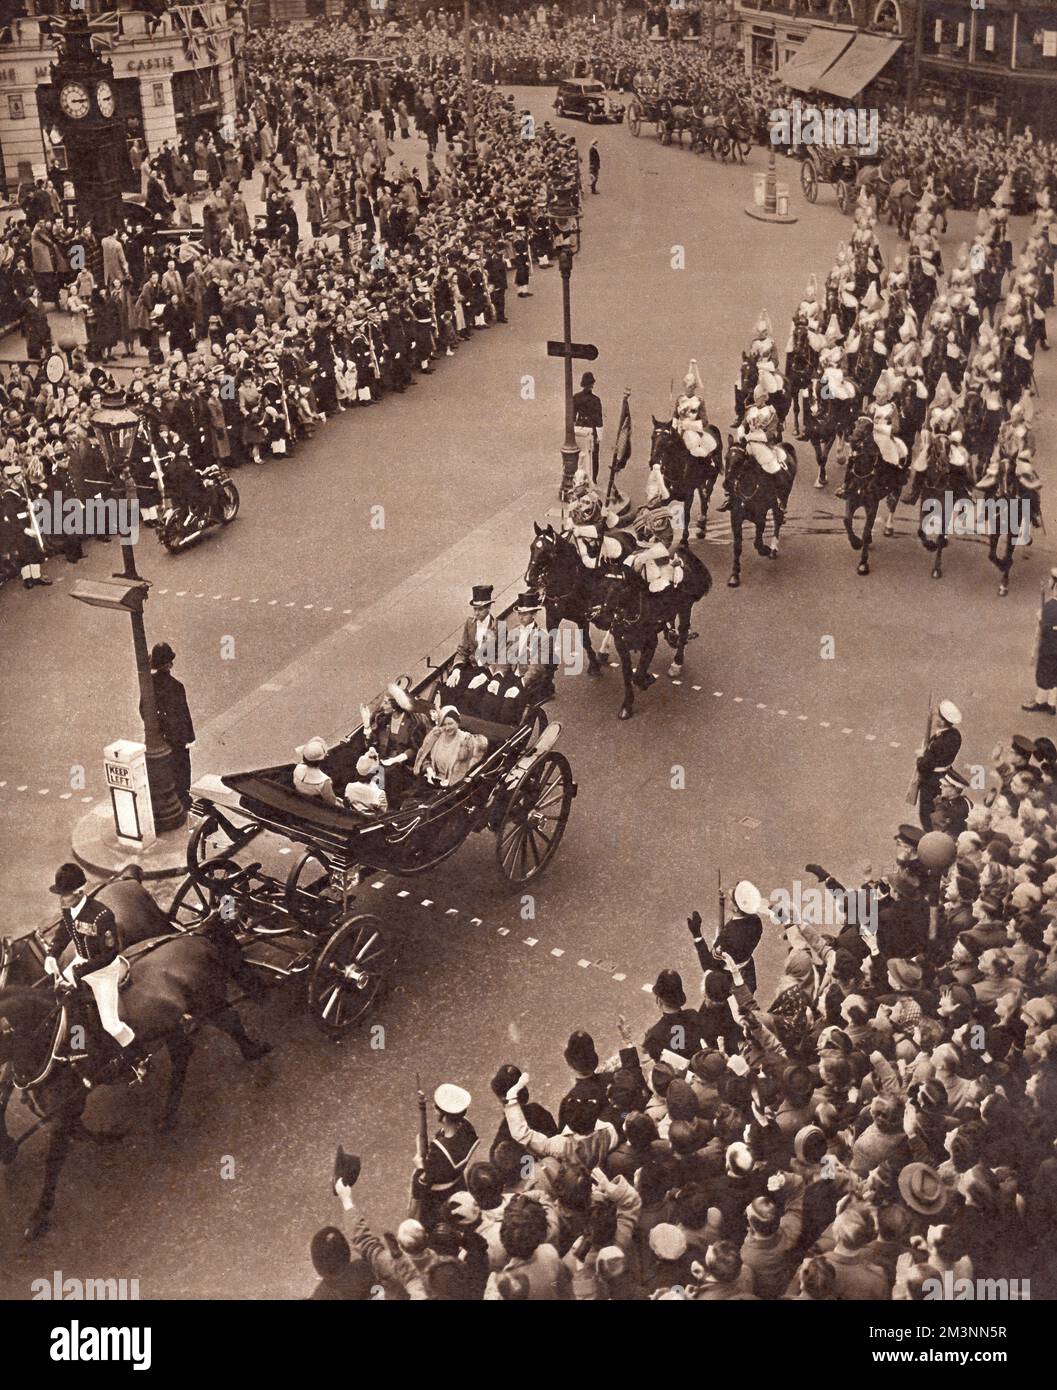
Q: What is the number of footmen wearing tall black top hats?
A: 2